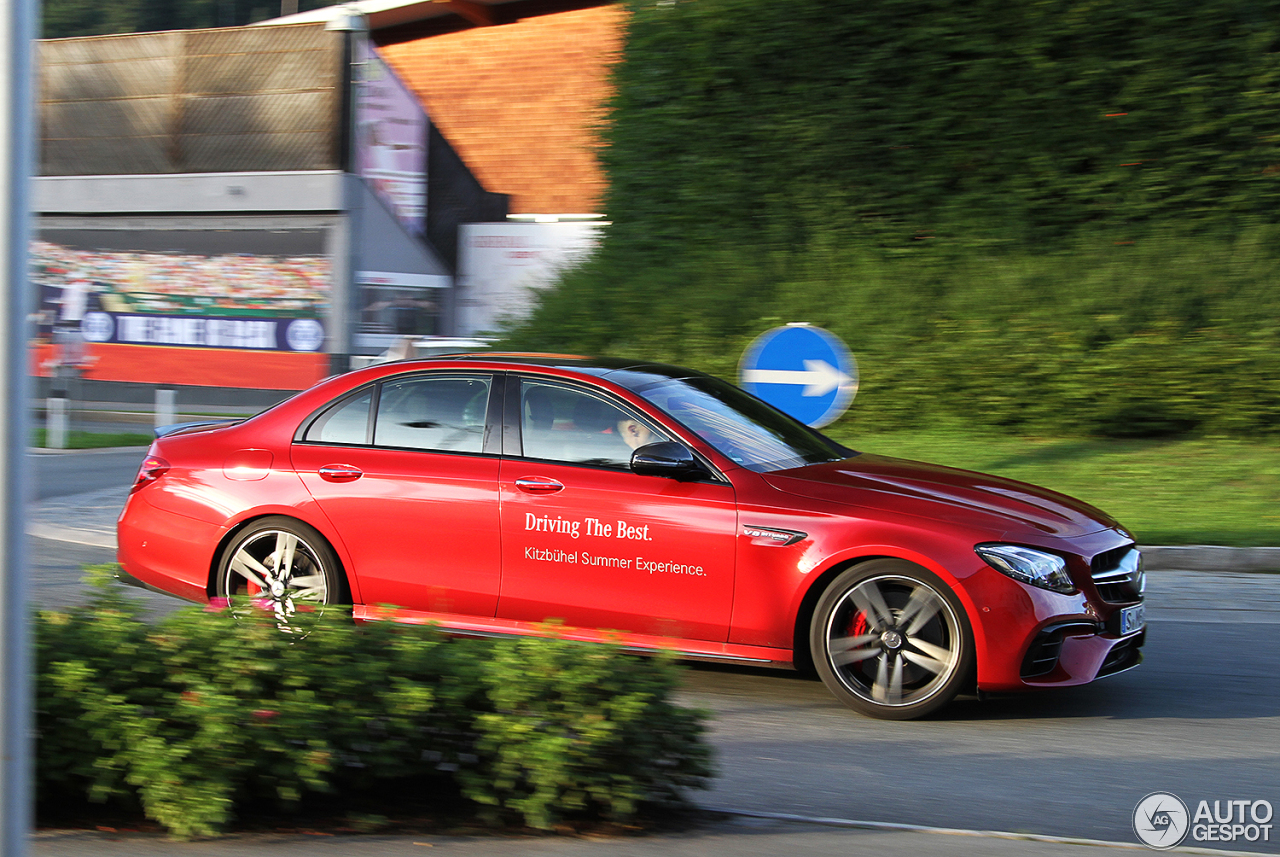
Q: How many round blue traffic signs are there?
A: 1